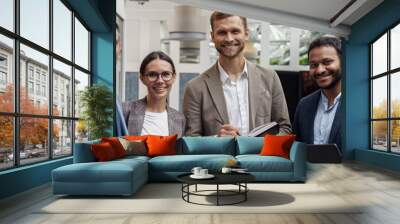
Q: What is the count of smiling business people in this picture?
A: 3